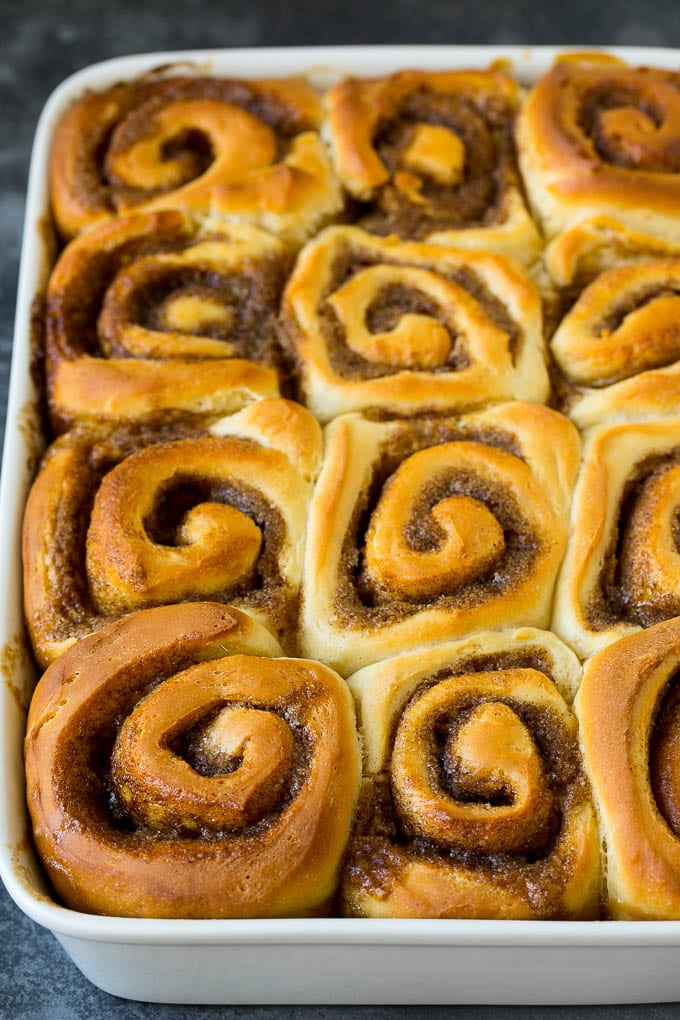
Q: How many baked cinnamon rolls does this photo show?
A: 12